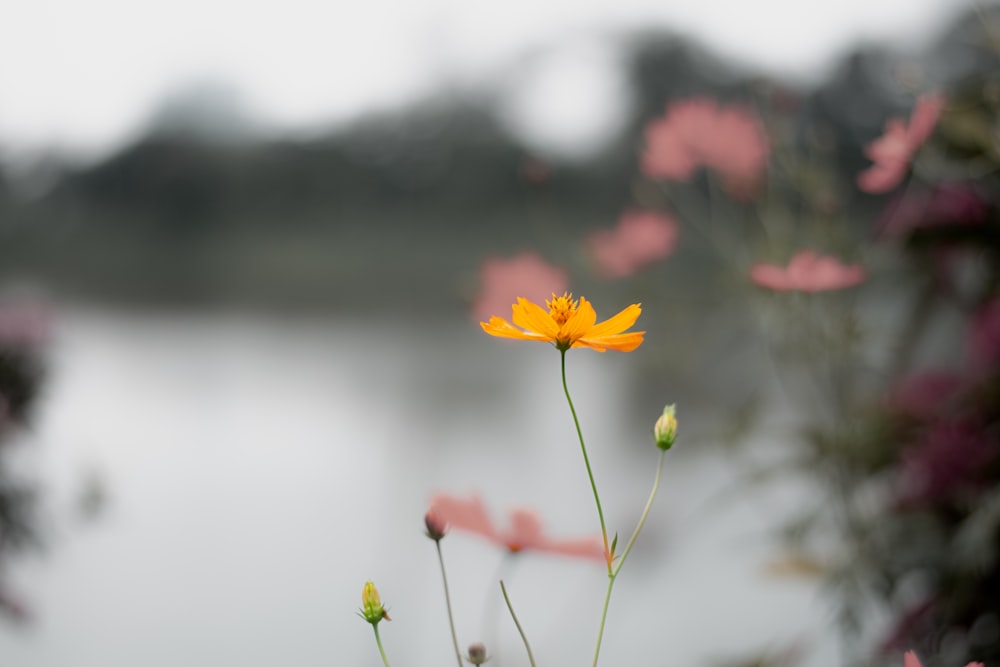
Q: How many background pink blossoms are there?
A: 6